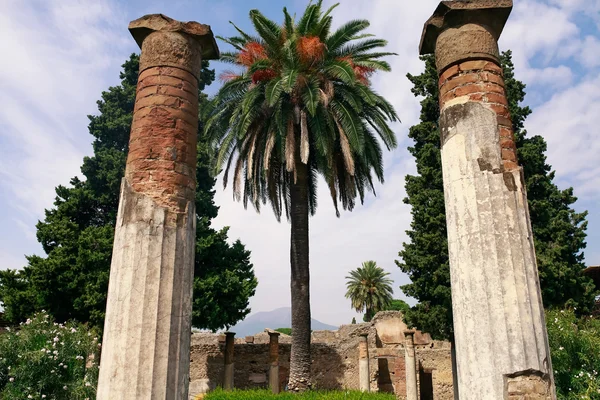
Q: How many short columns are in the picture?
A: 4